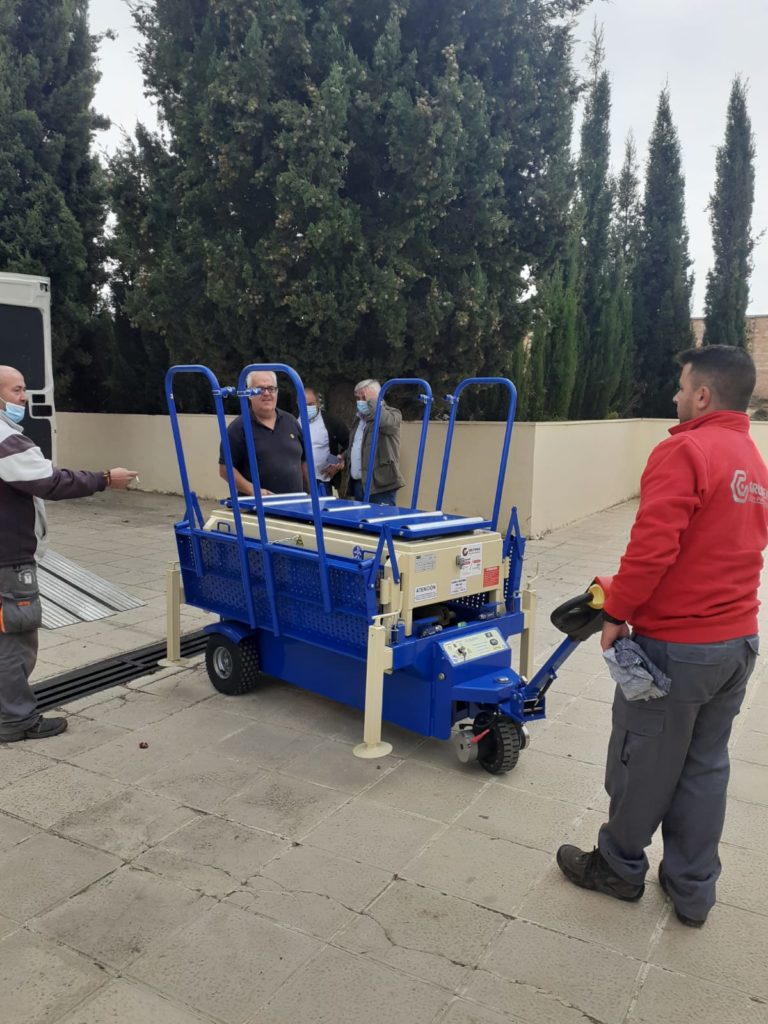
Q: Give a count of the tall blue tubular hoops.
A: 4